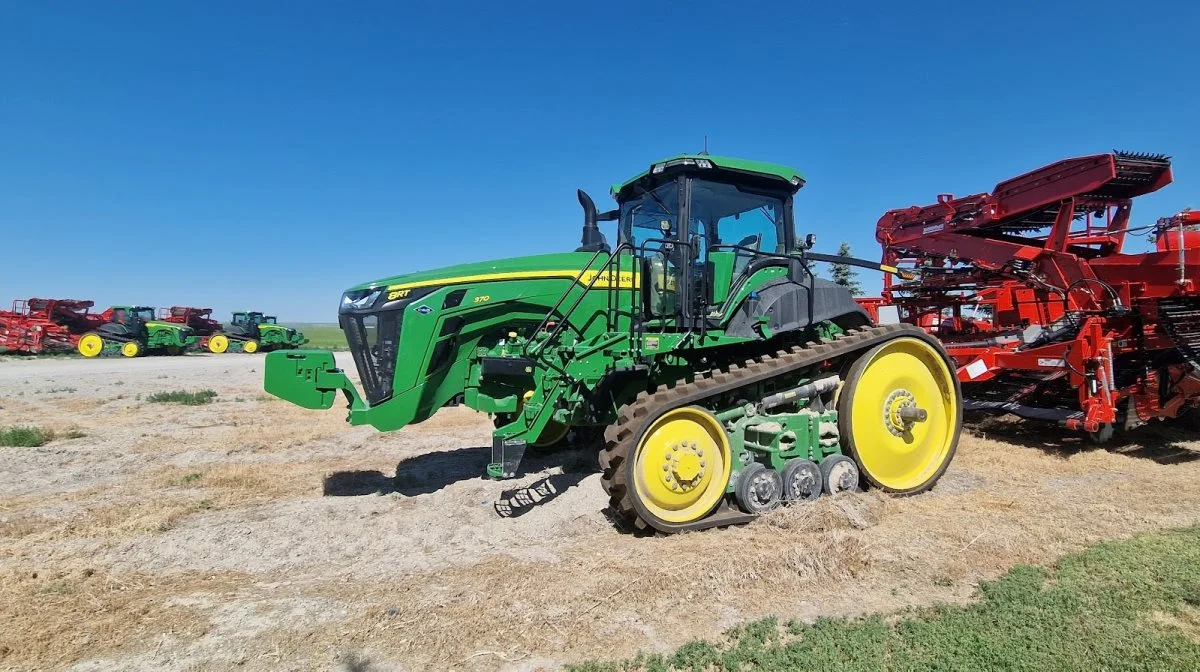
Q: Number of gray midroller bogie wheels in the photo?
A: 3